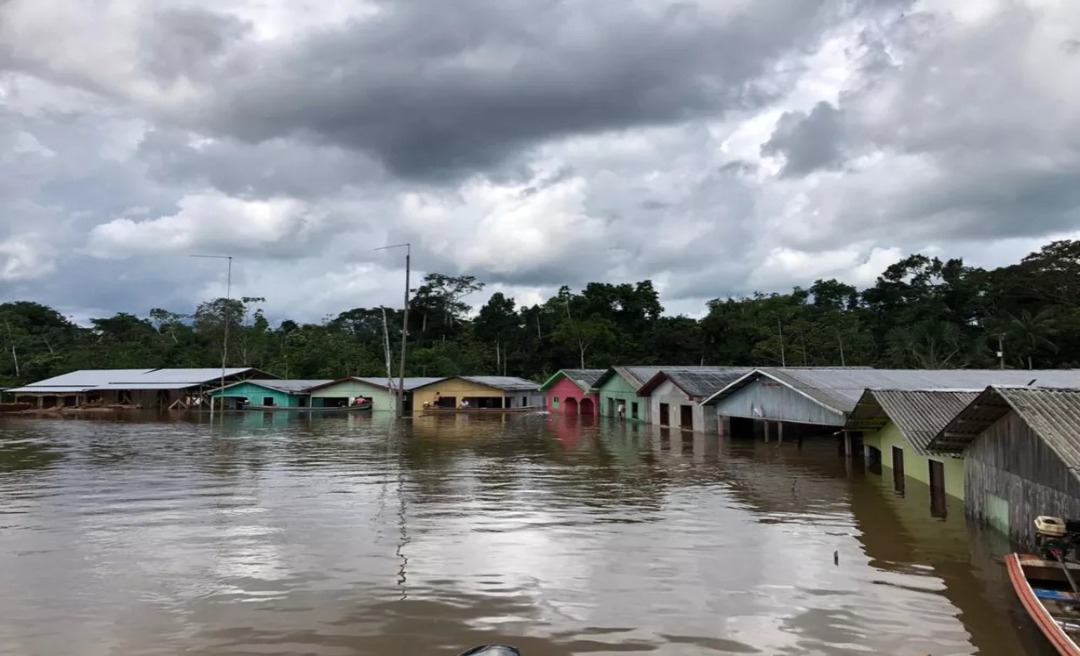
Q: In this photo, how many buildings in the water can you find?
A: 10